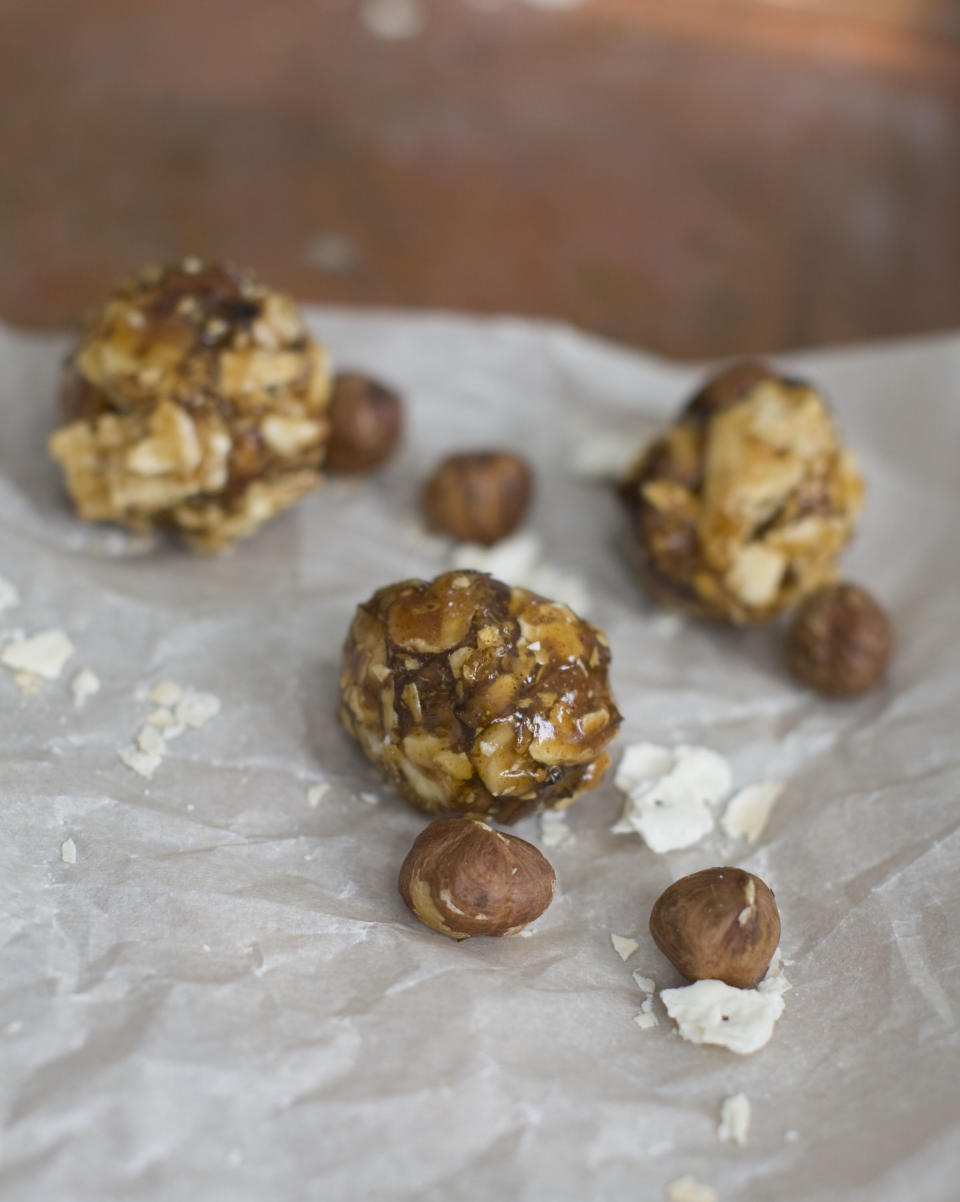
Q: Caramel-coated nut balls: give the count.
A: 3